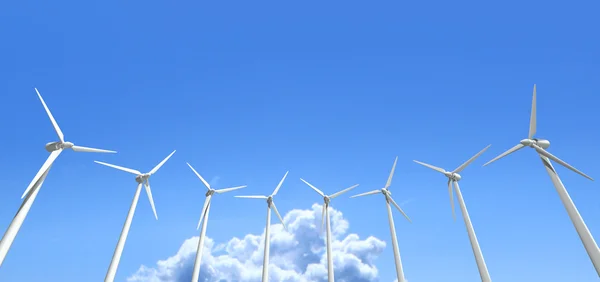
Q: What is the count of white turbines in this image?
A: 8